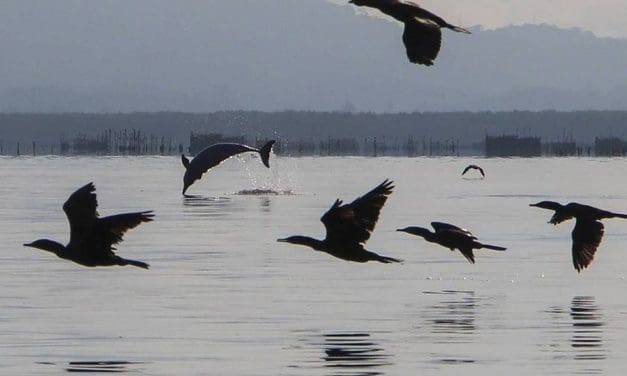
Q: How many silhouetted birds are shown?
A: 6